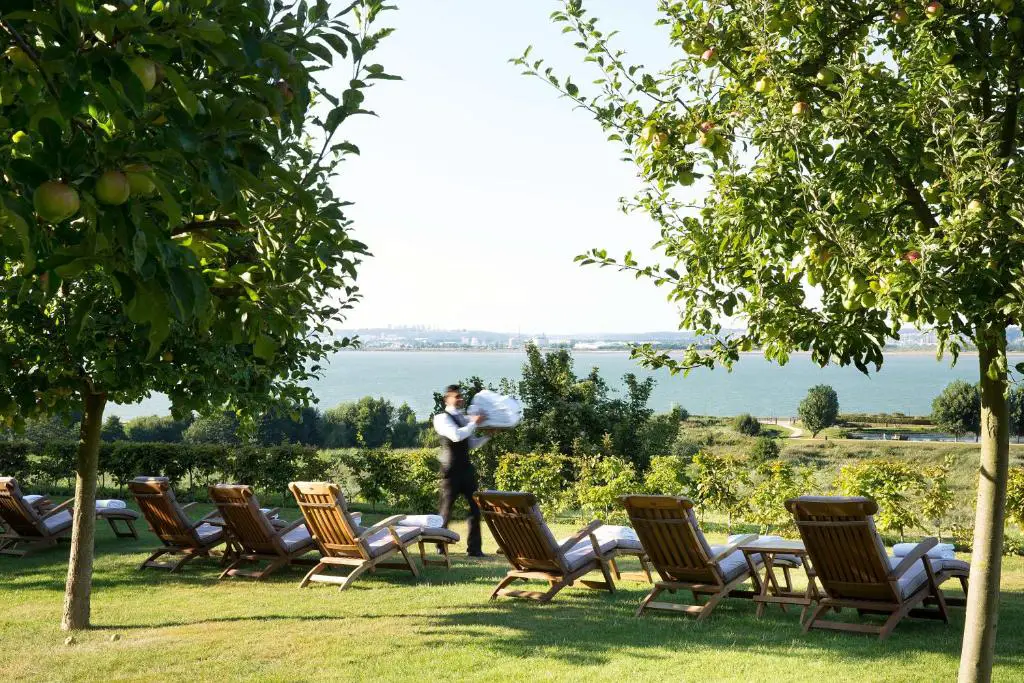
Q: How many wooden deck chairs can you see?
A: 7